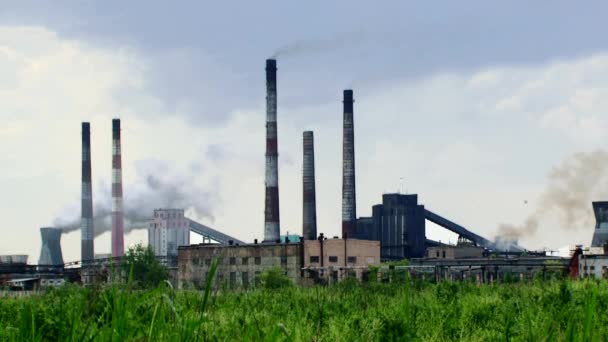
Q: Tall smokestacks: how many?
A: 5